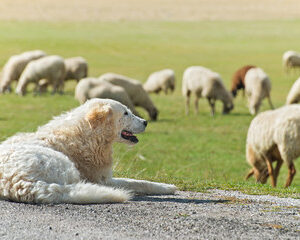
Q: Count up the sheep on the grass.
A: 12